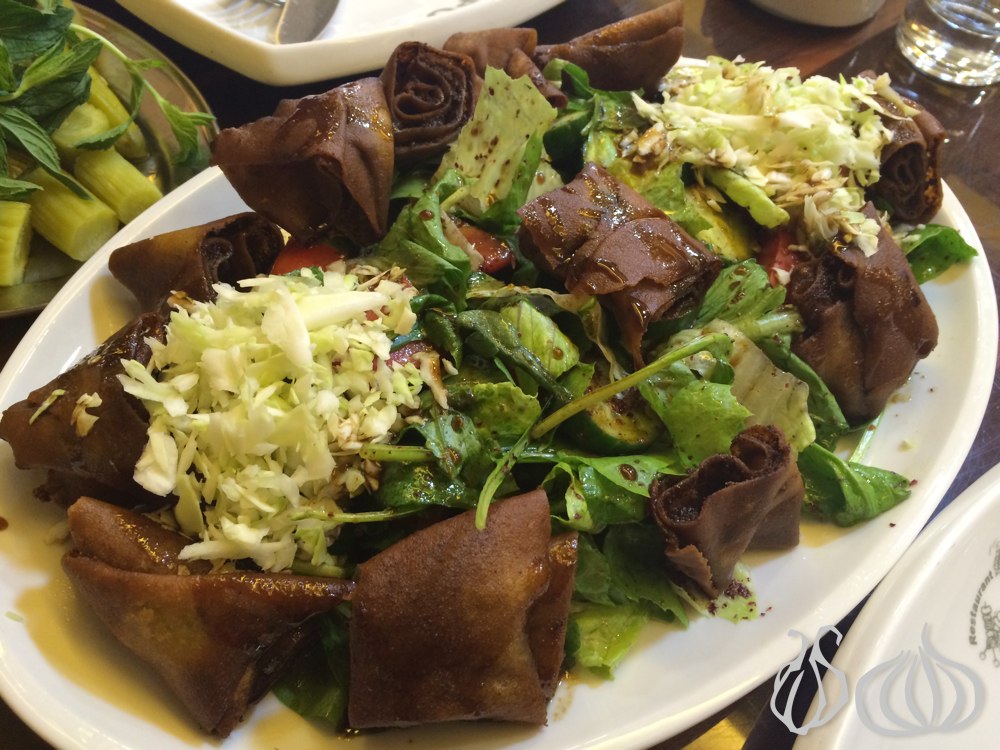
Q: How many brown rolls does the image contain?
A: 12